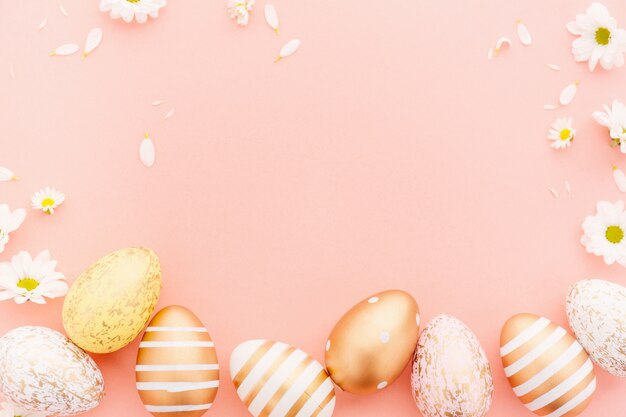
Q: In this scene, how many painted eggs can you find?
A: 8